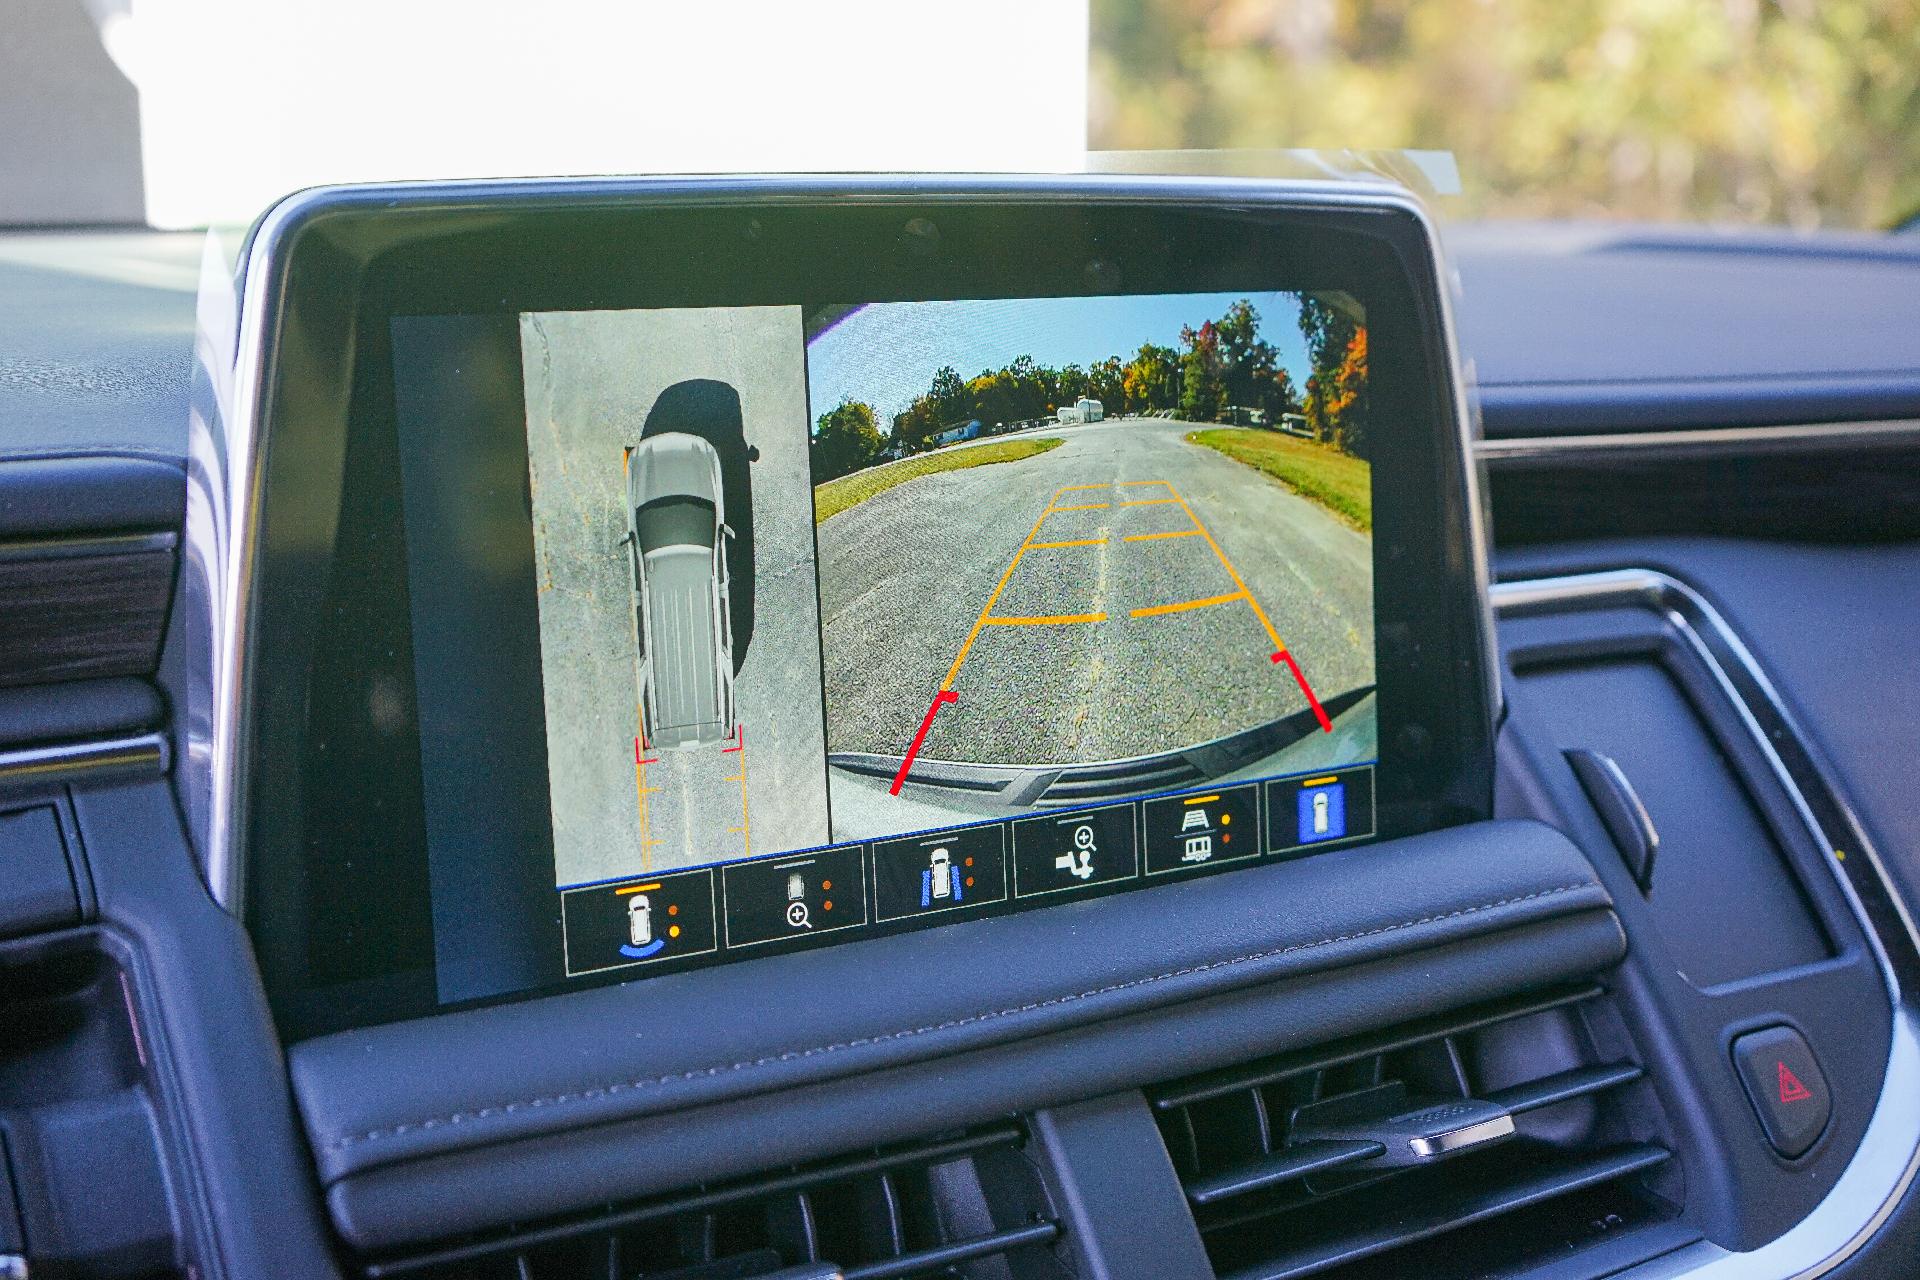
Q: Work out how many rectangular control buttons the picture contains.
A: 6